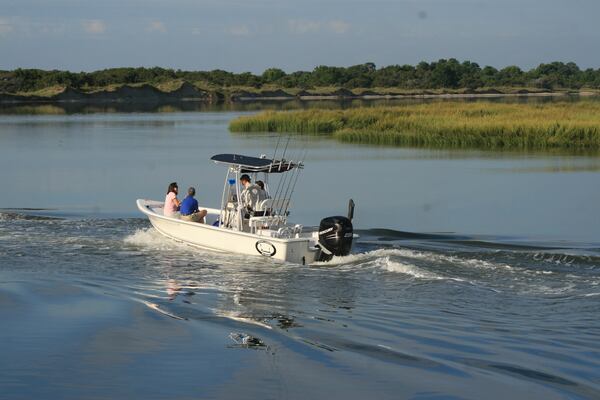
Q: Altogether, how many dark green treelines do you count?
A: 1